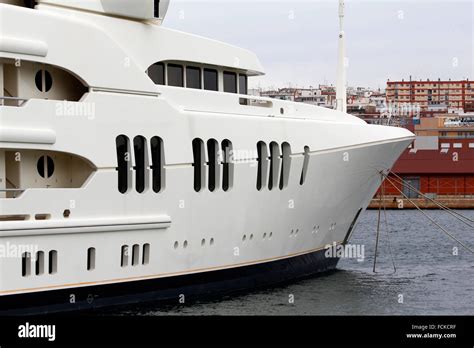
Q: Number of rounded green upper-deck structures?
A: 0